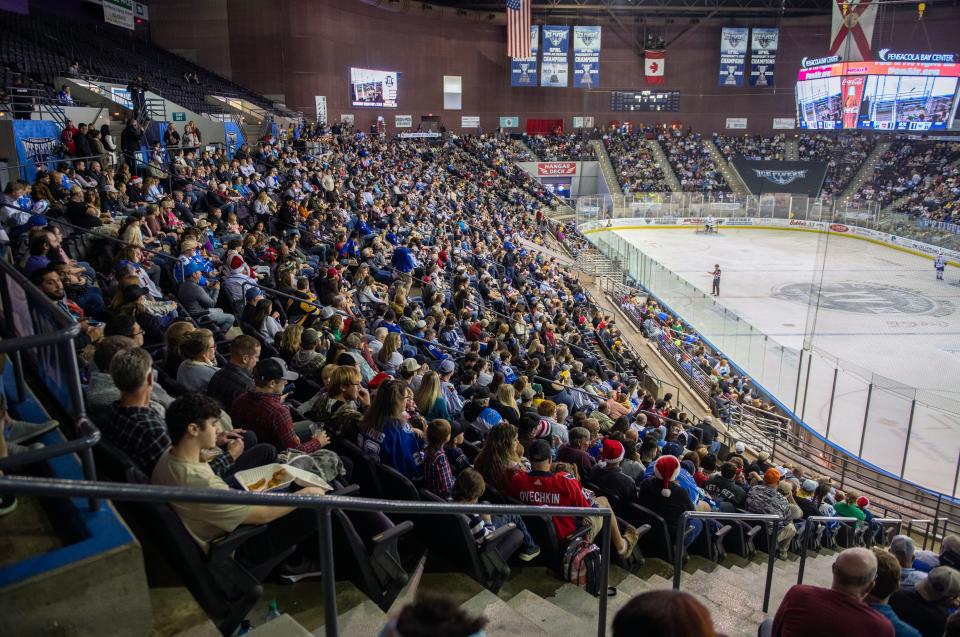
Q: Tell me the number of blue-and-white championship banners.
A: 5